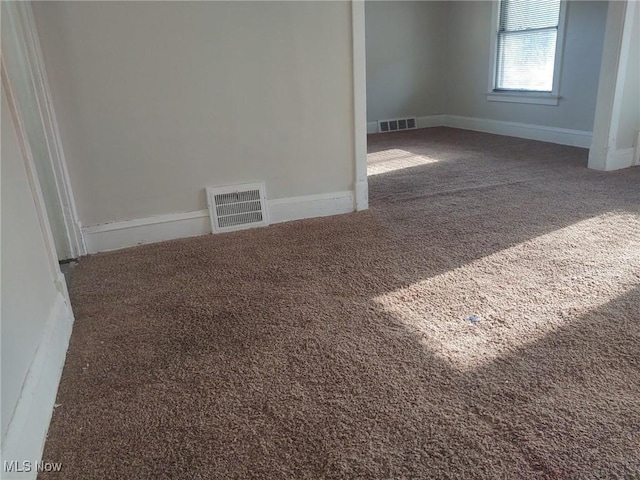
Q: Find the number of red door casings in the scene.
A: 0